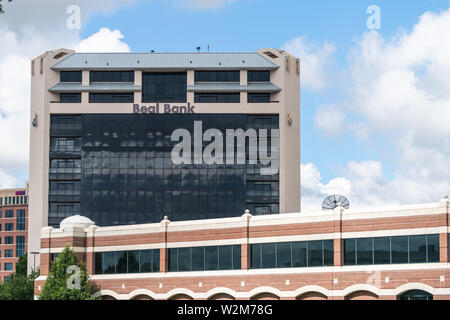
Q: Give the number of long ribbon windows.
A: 4